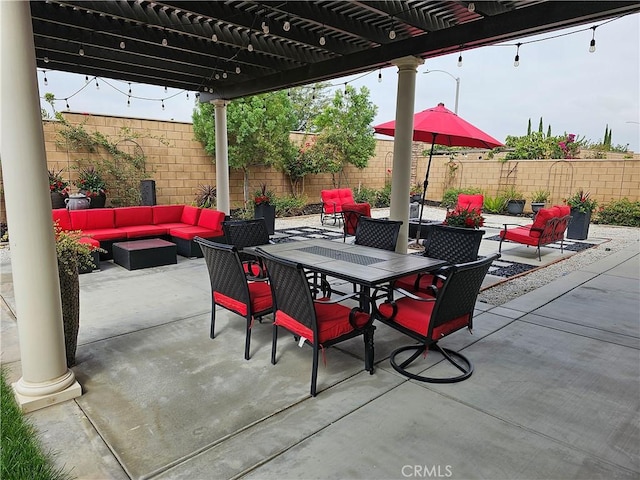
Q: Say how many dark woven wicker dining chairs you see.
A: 6